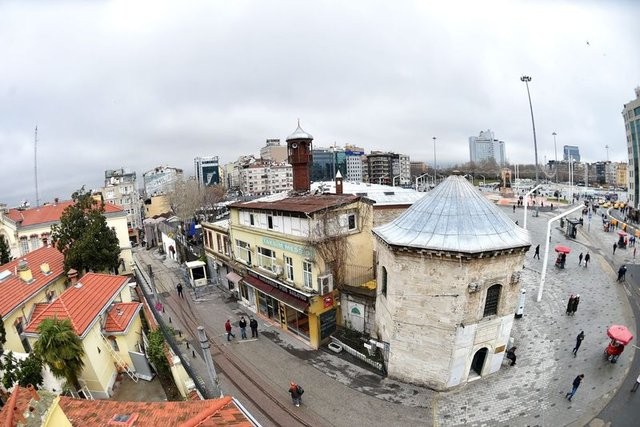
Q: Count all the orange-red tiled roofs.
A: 5